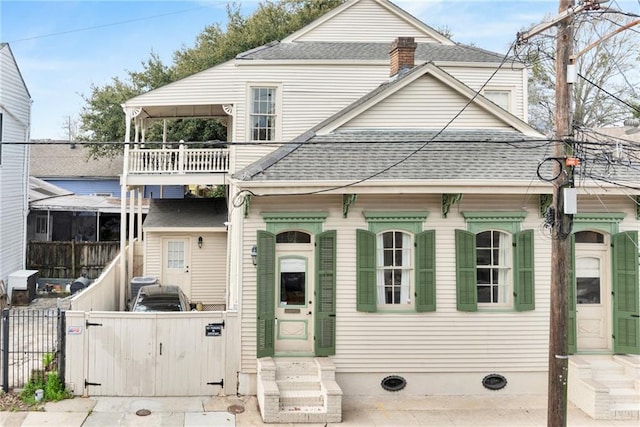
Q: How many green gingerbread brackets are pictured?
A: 5